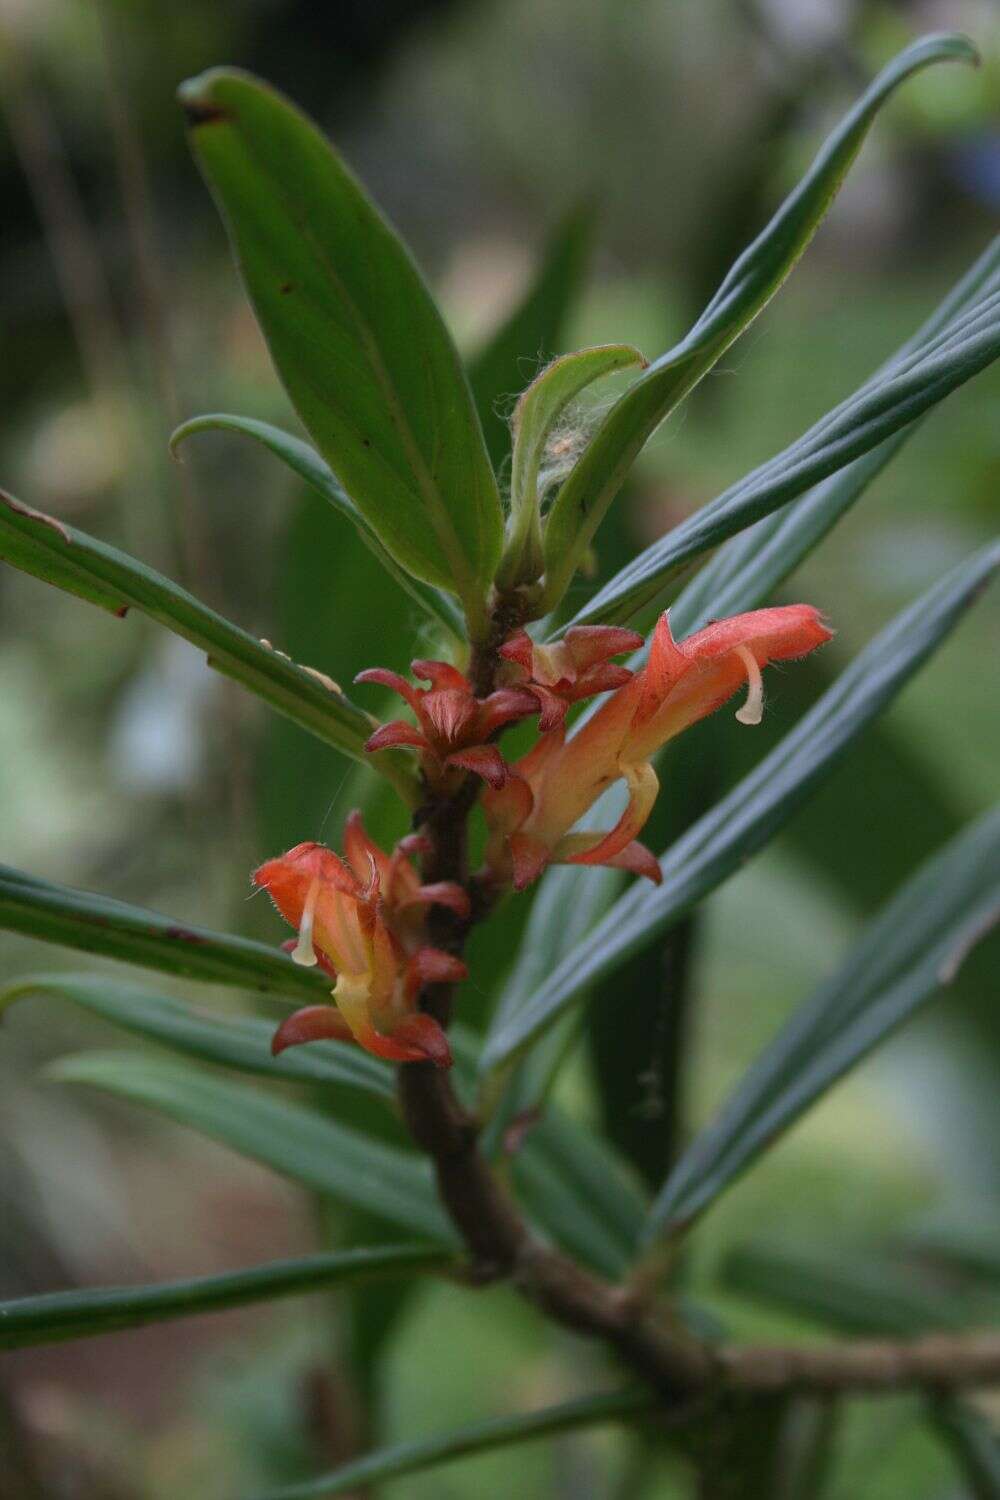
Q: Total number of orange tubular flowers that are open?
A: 2